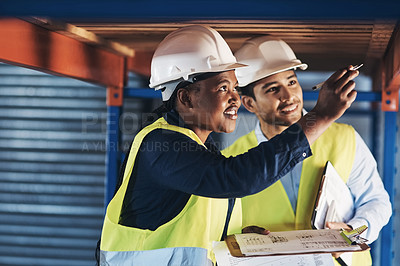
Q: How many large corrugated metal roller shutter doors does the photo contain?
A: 1